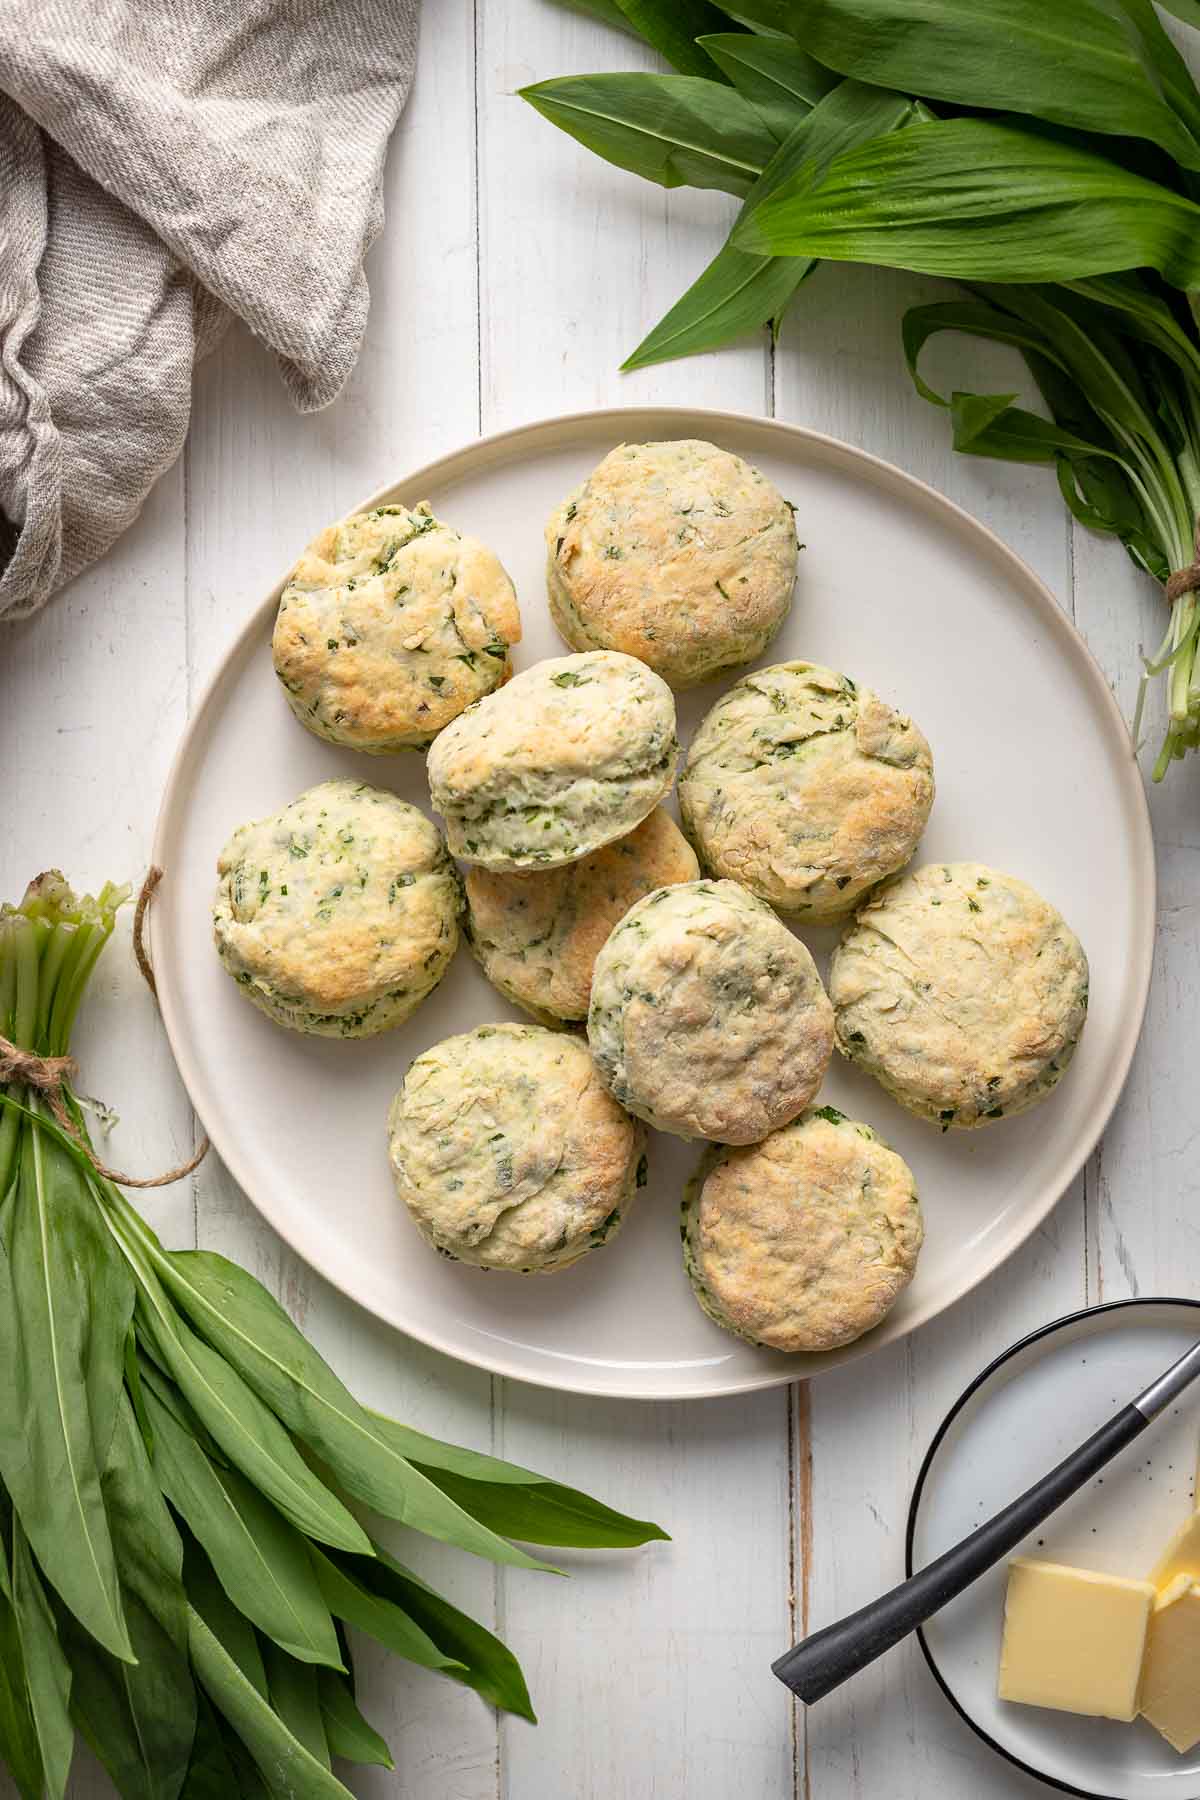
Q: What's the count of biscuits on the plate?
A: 10